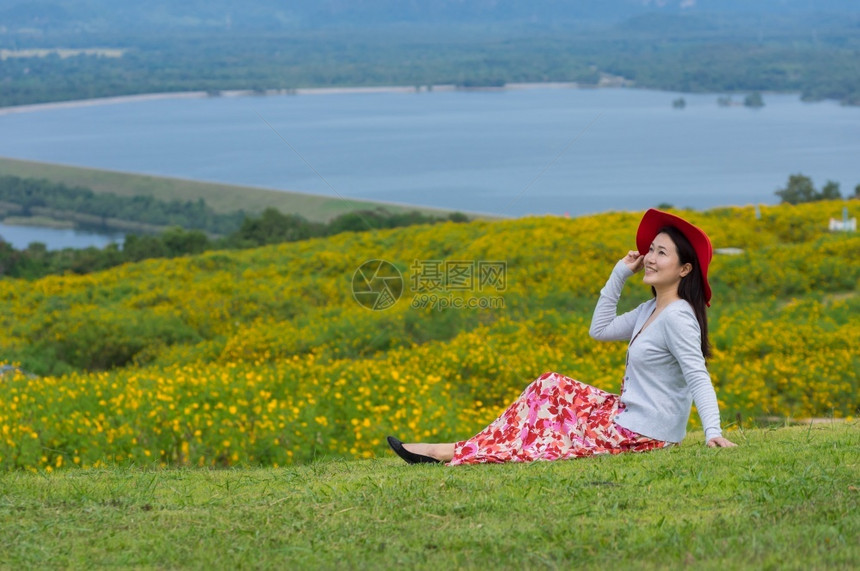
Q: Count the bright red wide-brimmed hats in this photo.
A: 1